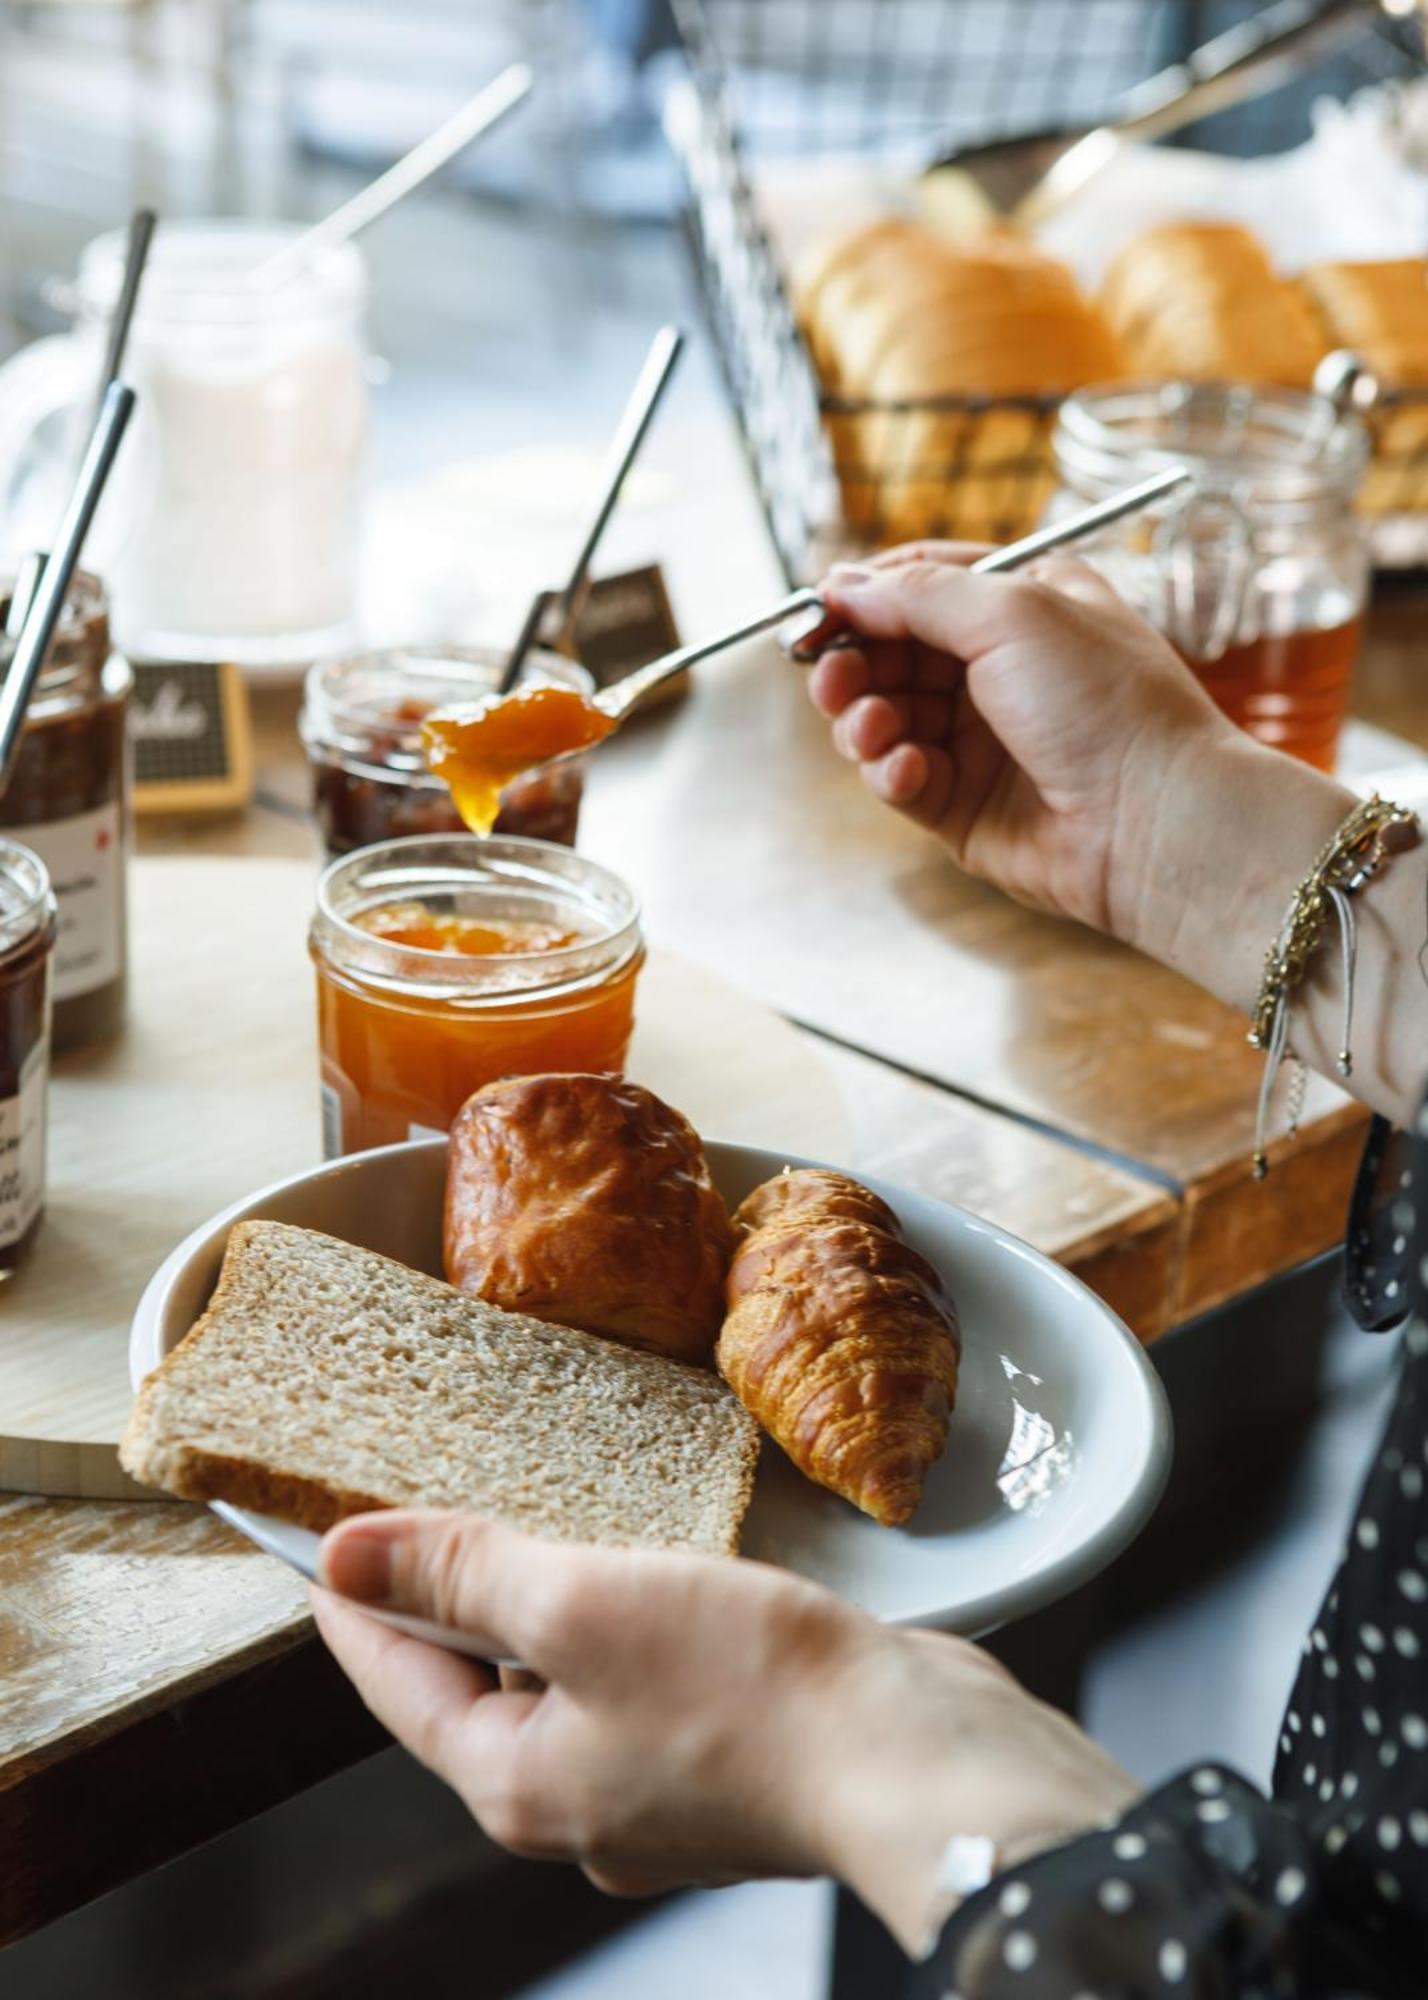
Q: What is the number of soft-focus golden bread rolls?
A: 3